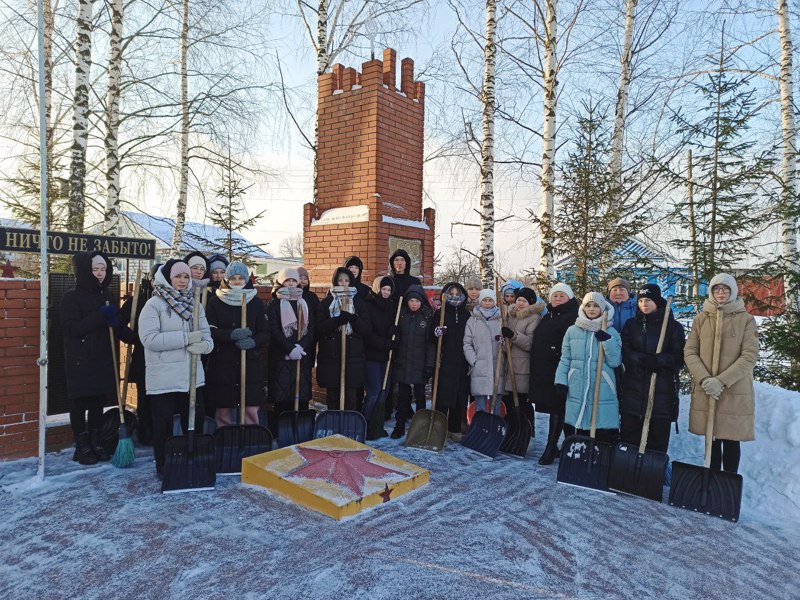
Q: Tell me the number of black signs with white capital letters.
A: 1